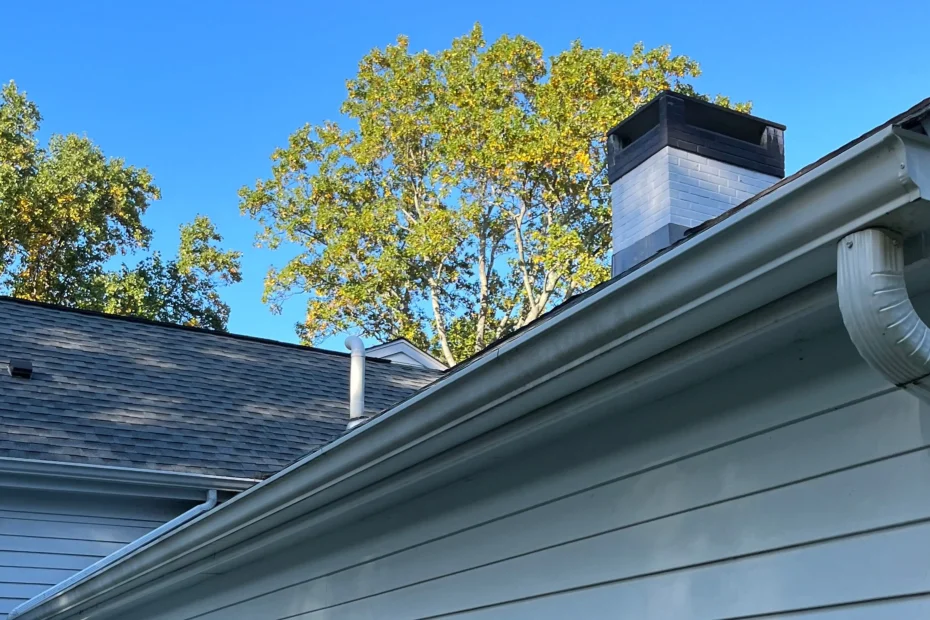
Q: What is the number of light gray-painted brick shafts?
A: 1